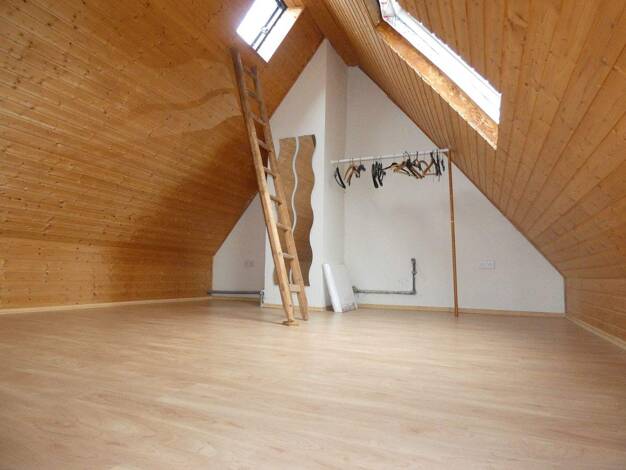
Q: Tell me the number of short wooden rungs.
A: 9